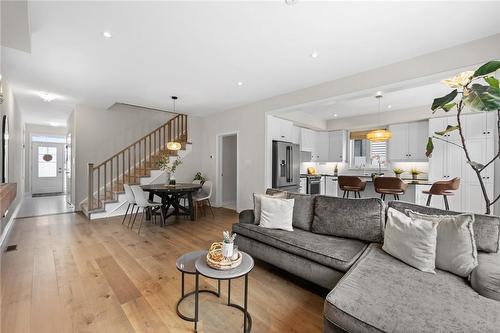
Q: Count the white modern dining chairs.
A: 4